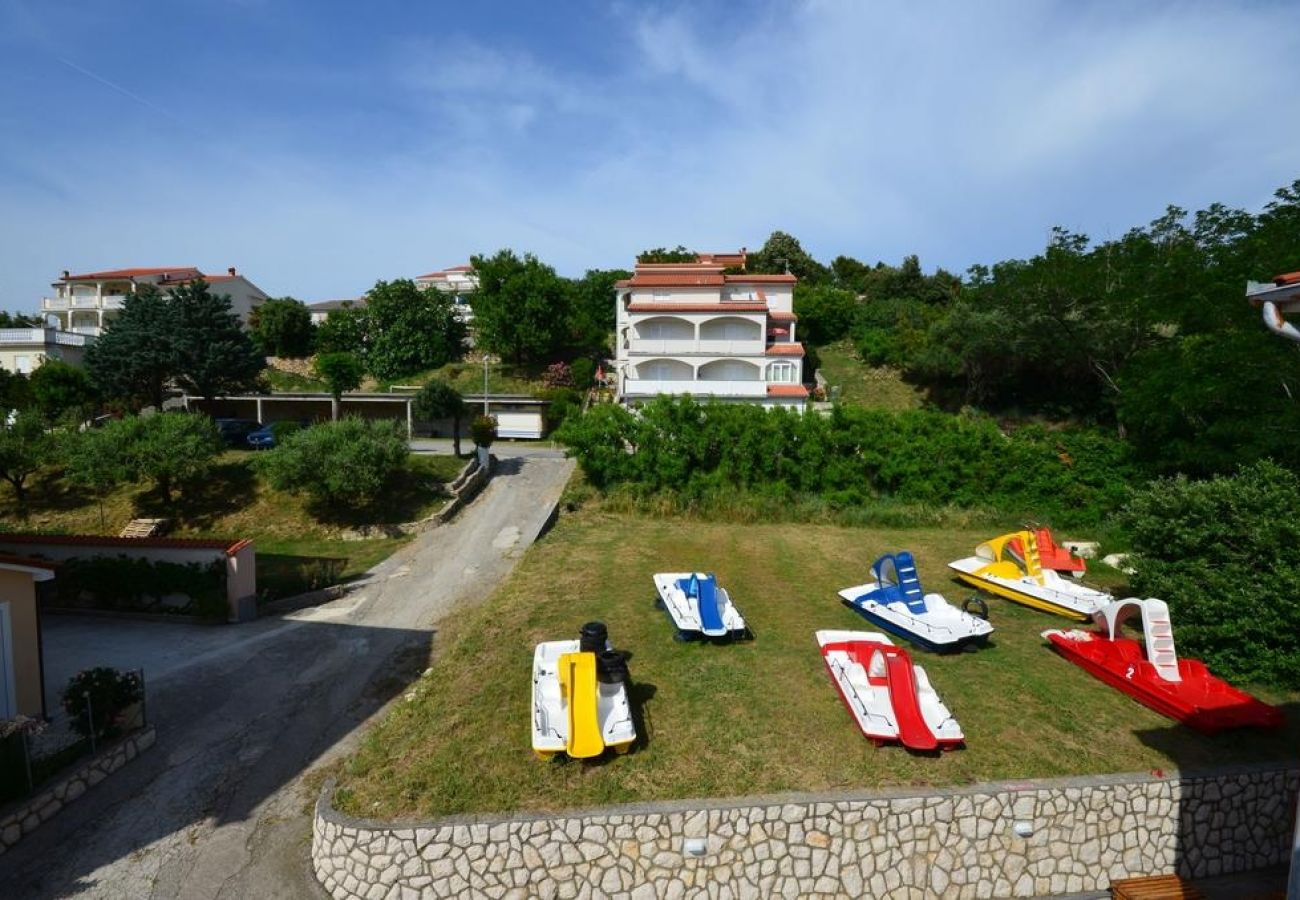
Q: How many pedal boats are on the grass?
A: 7